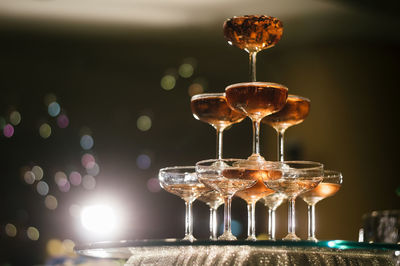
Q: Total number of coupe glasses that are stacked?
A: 11